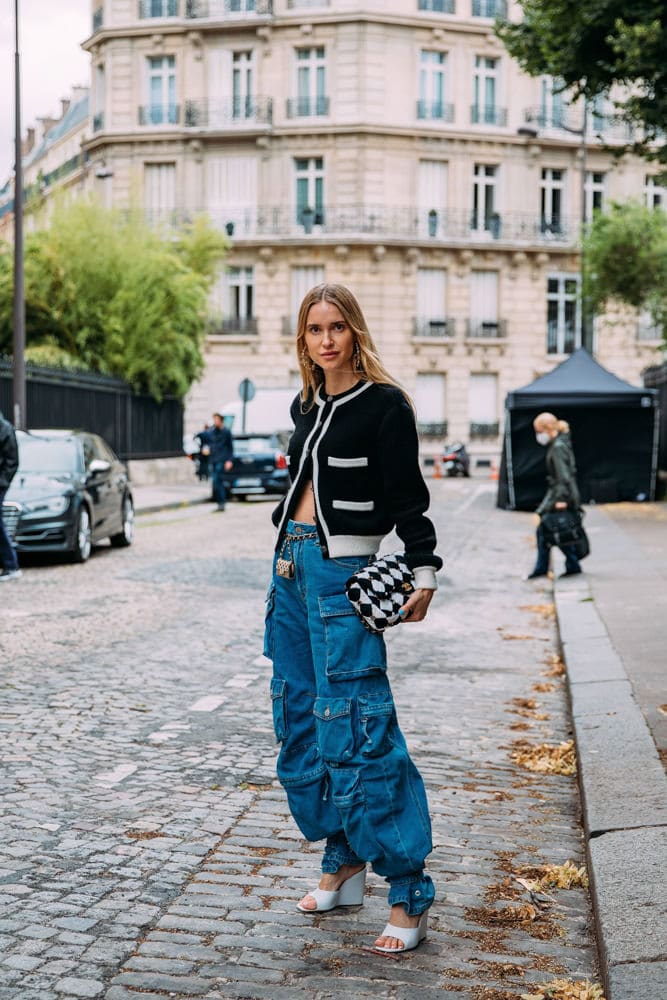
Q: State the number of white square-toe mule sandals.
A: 2